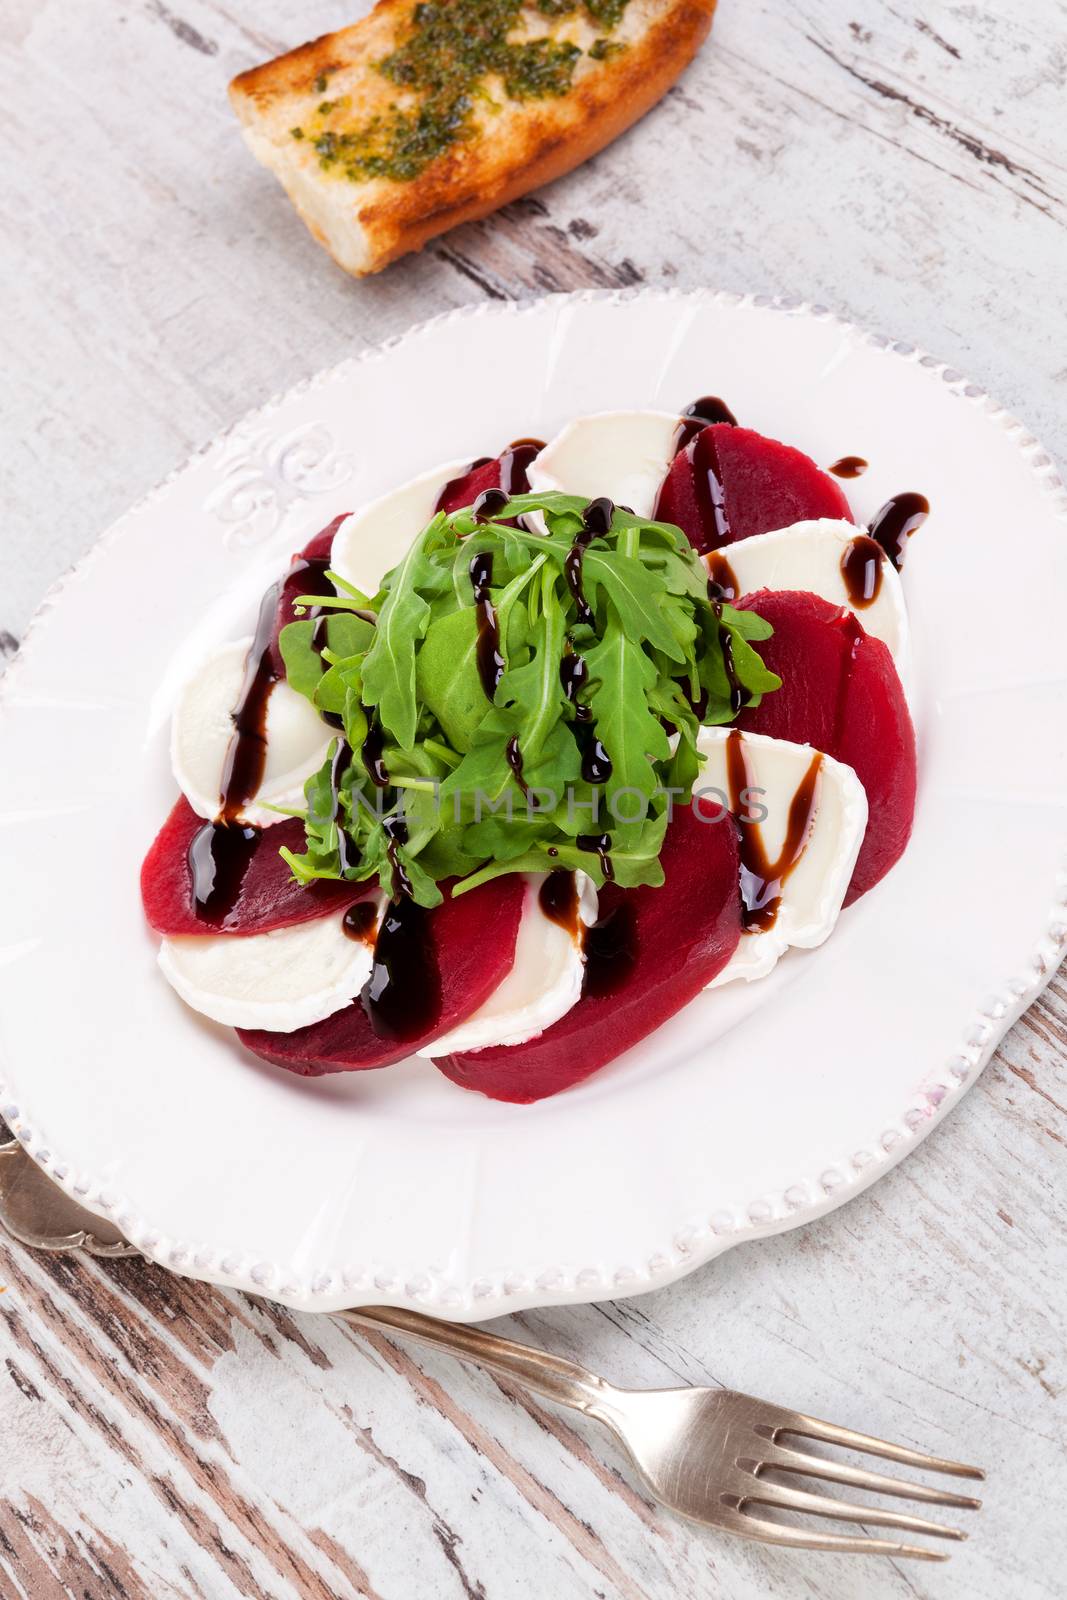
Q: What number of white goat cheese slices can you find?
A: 7